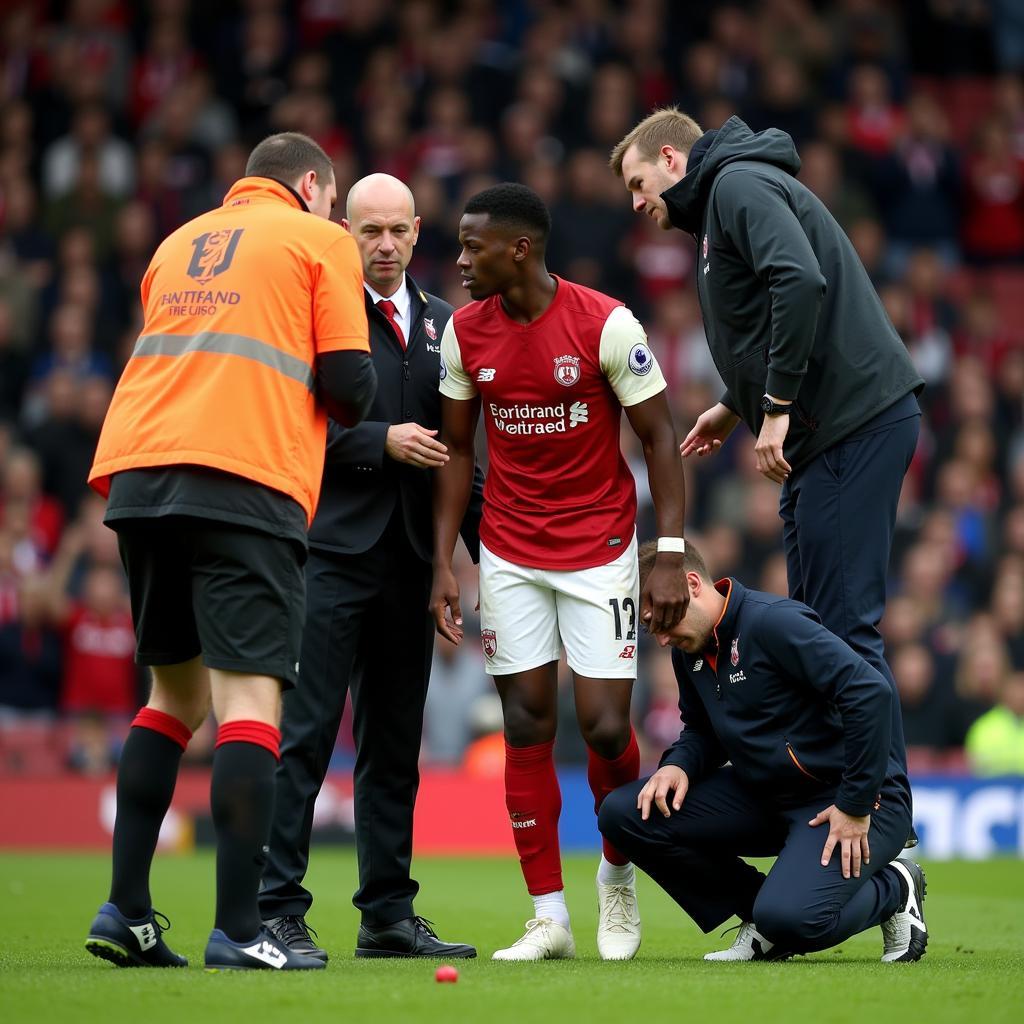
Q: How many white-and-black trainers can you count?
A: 2